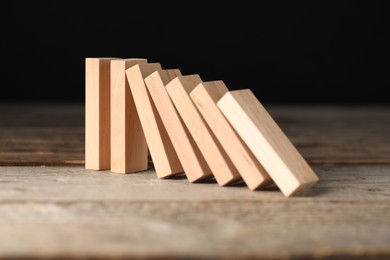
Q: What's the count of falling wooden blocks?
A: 5